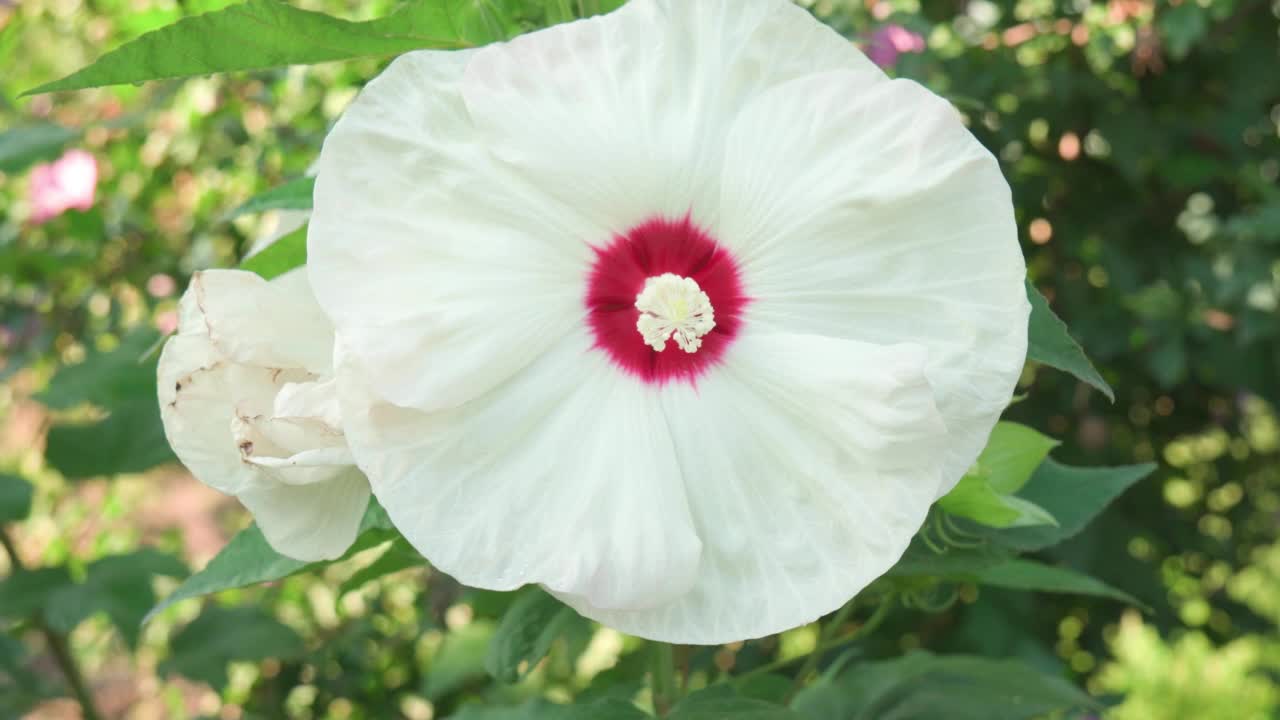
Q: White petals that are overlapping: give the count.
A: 5